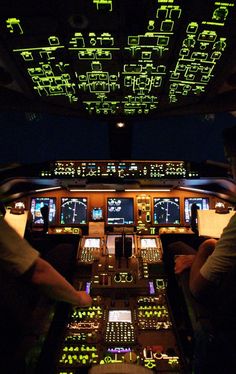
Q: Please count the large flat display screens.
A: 5